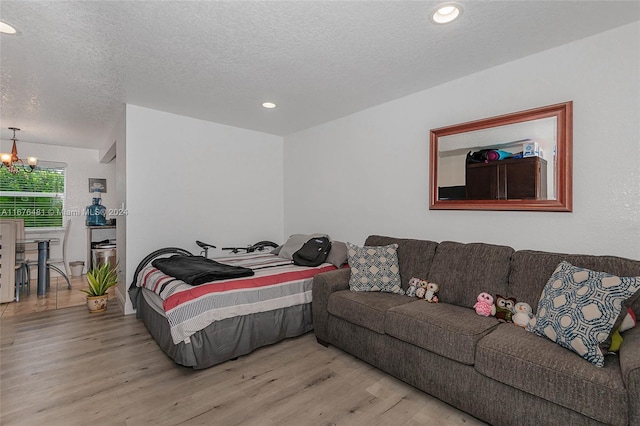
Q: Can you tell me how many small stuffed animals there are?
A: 6